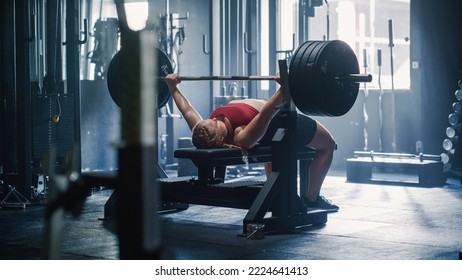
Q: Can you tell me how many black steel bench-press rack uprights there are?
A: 2